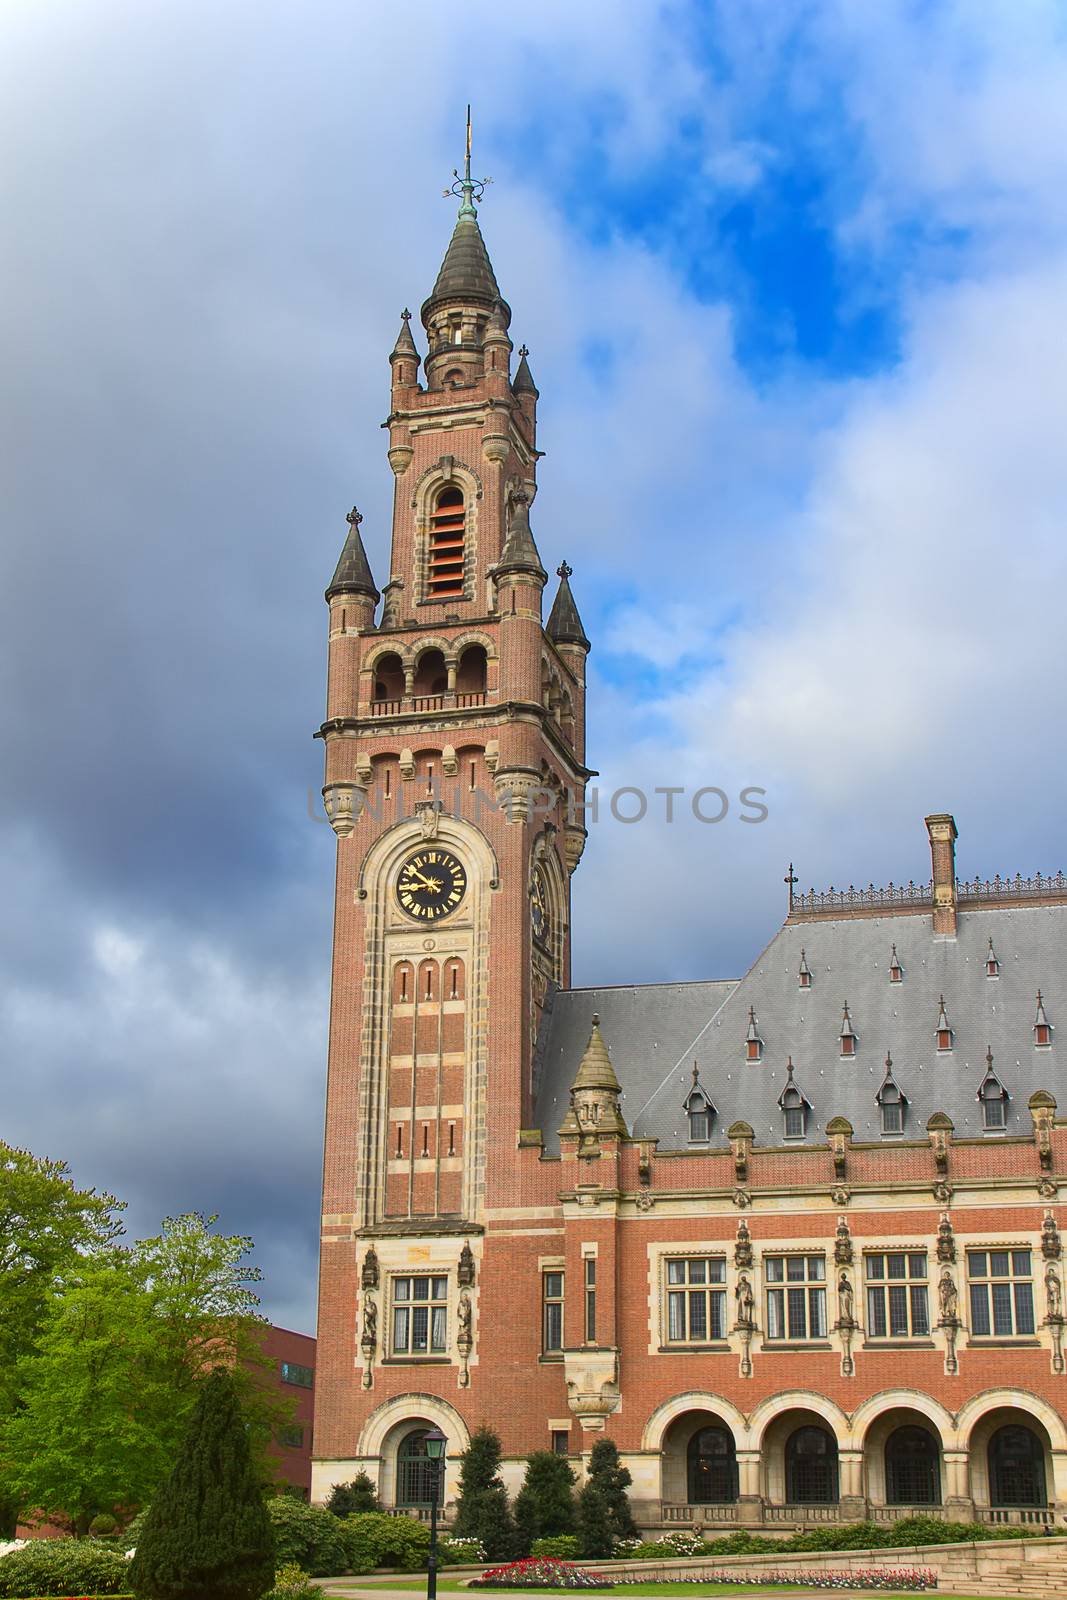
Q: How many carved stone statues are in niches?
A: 6